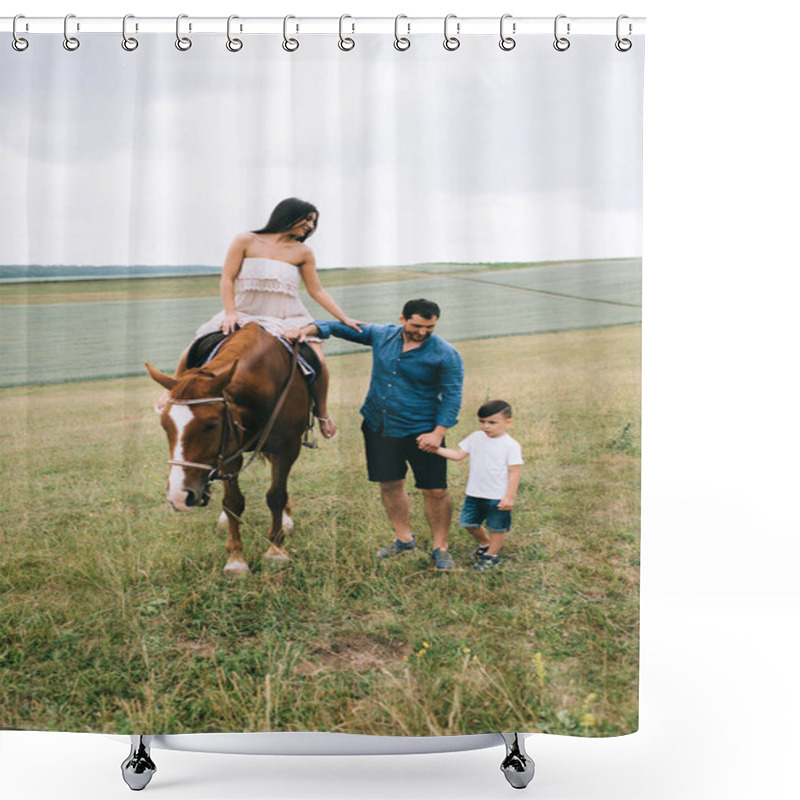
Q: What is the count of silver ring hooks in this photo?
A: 12